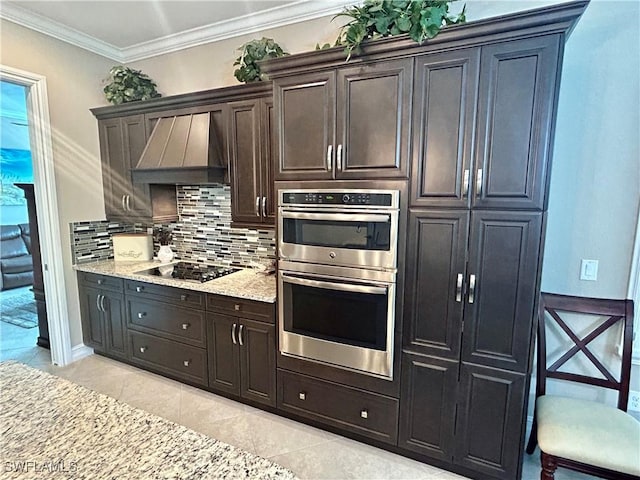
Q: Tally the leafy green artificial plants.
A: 3